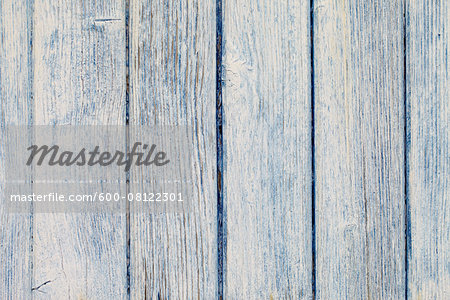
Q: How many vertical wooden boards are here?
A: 6